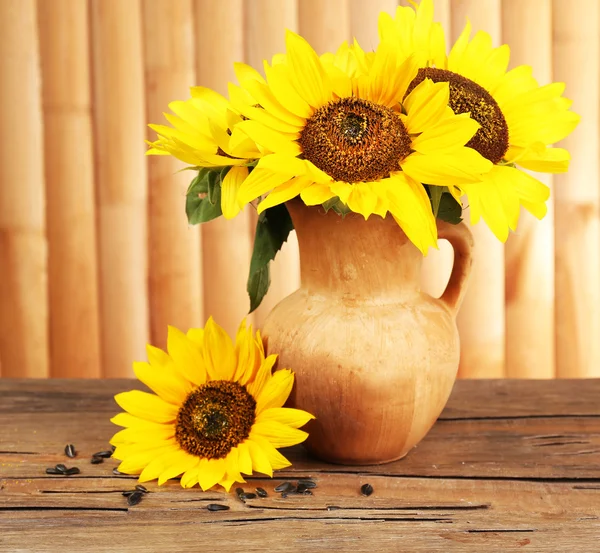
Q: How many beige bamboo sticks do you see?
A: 12